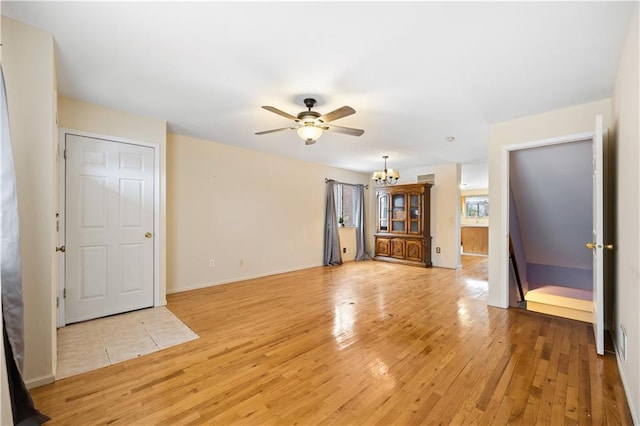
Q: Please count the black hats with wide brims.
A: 0